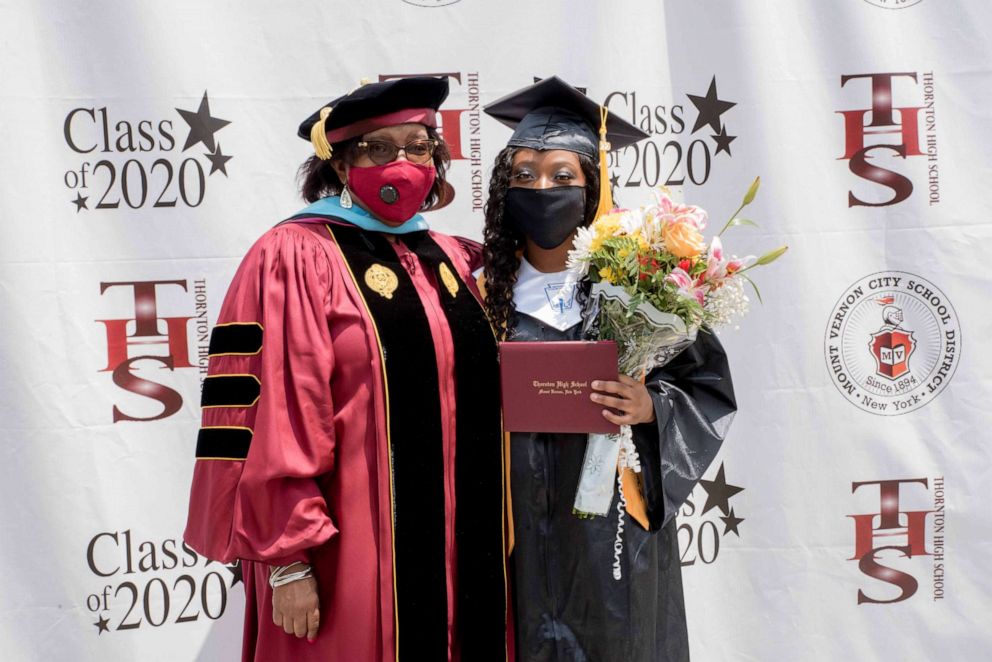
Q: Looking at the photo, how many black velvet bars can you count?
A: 3